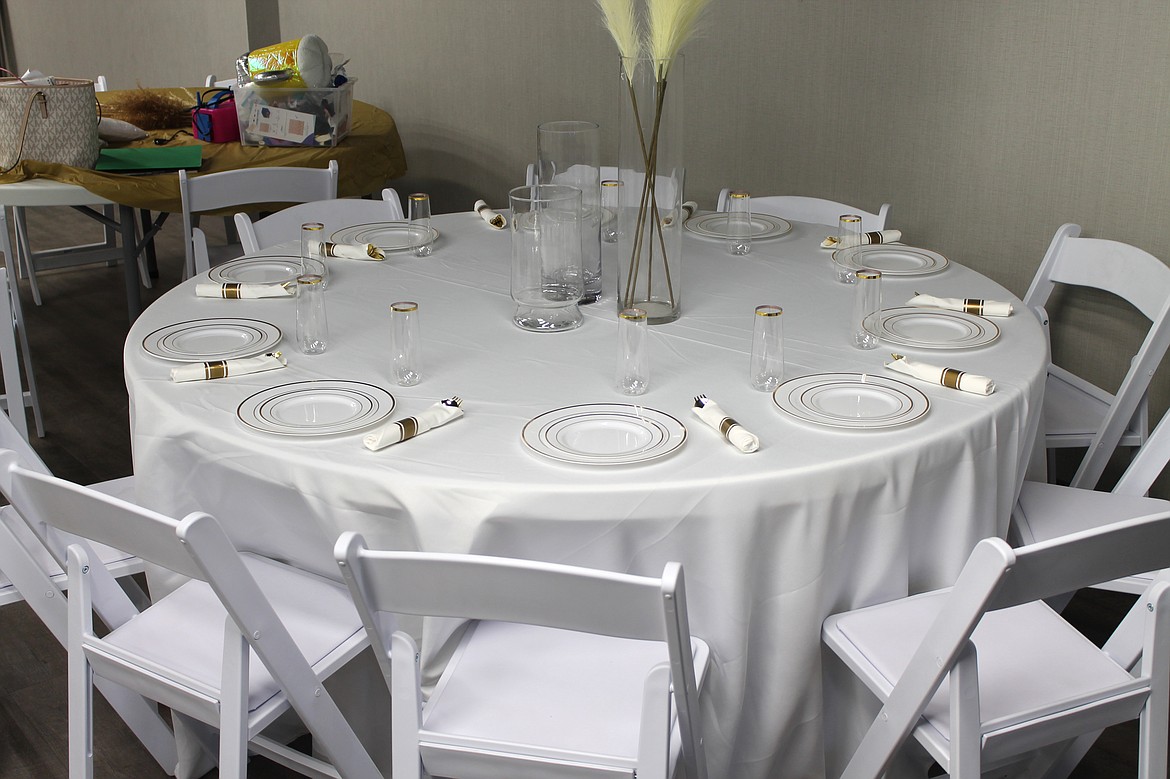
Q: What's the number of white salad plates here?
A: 10